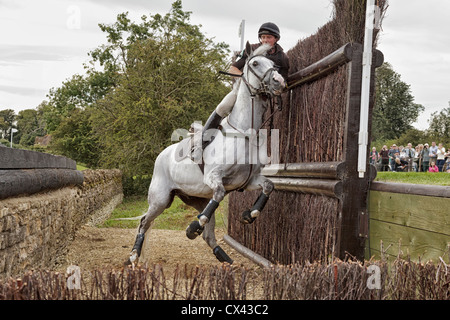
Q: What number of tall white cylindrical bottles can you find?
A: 0